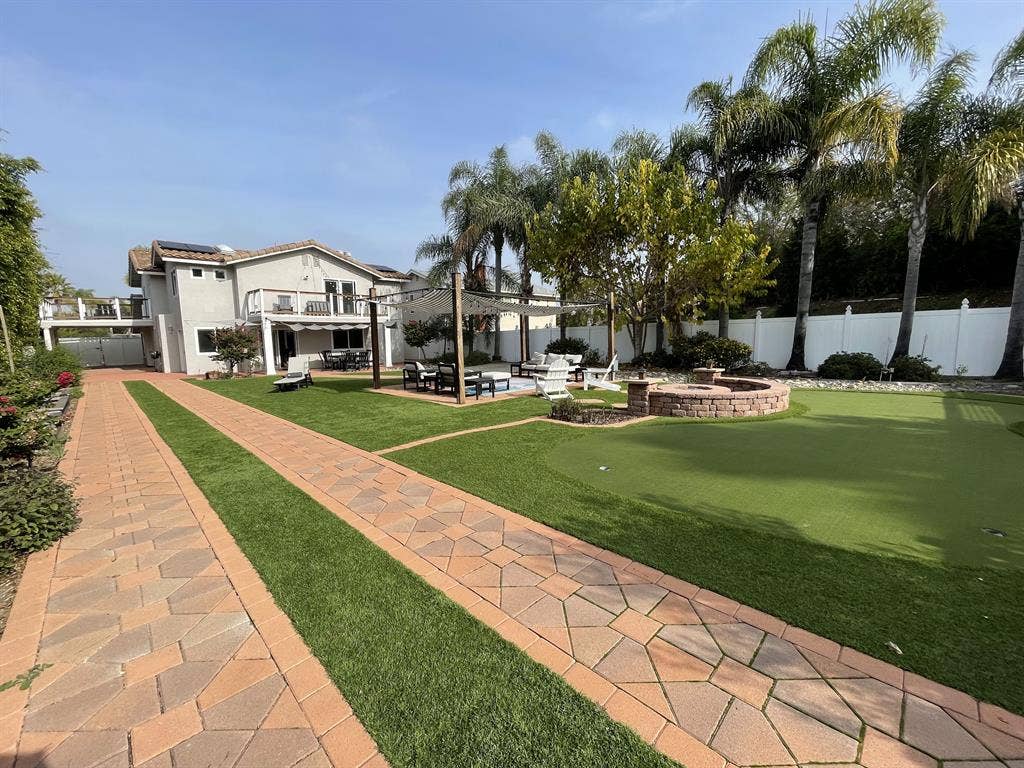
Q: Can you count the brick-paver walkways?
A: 2